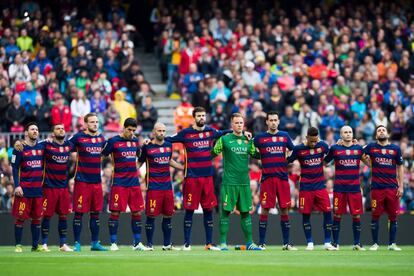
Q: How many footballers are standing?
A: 11